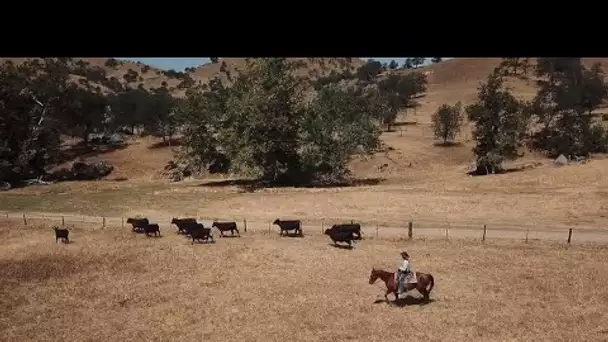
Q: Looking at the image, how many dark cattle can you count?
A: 10